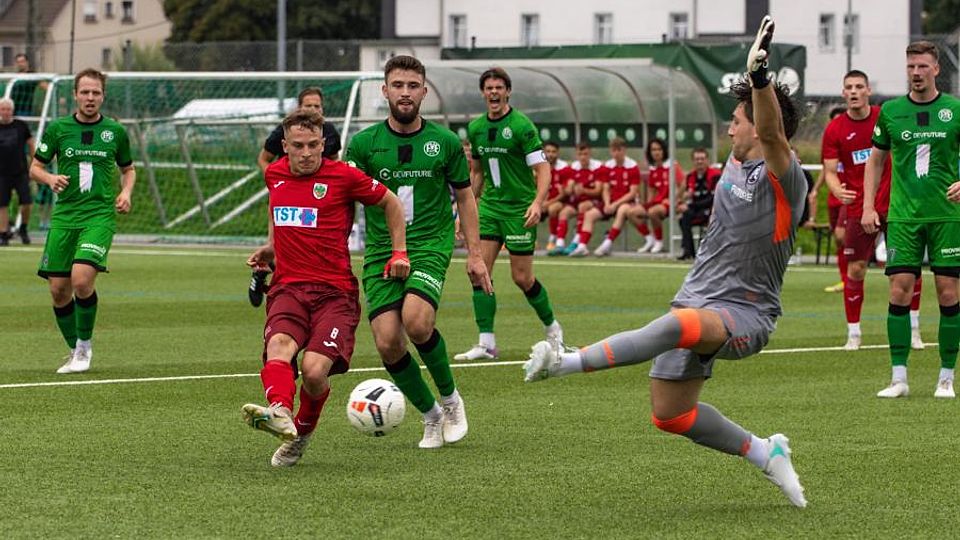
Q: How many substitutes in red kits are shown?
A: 4